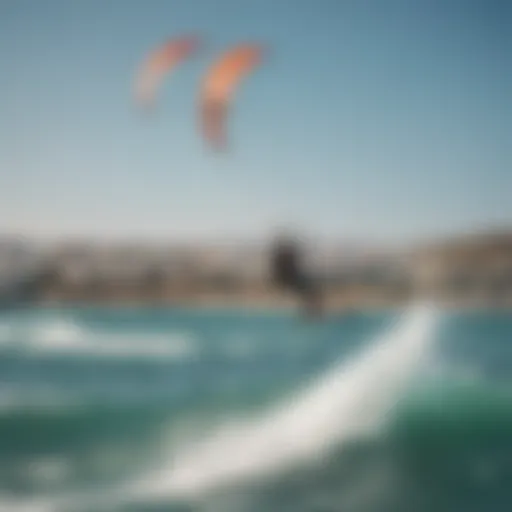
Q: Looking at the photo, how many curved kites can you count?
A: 2